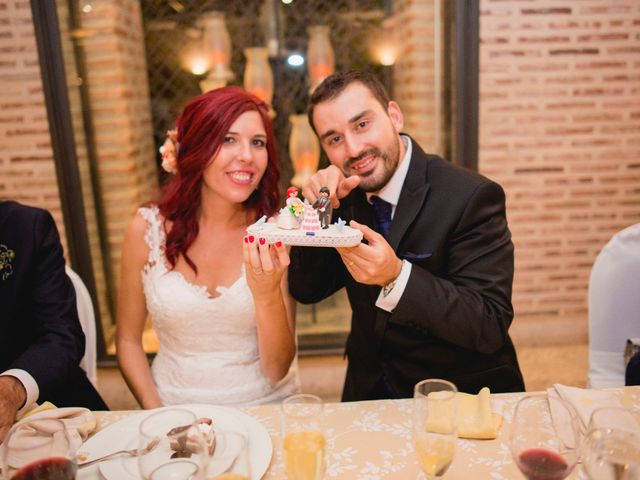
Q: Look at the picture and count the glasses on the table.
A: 7